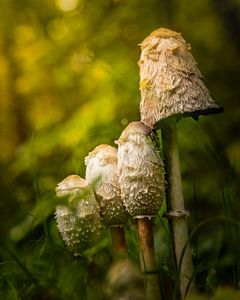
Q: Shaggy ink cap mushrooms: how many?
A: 4